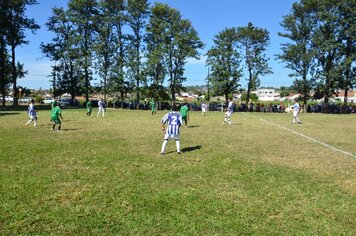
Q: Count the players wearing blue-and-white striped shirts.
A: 6